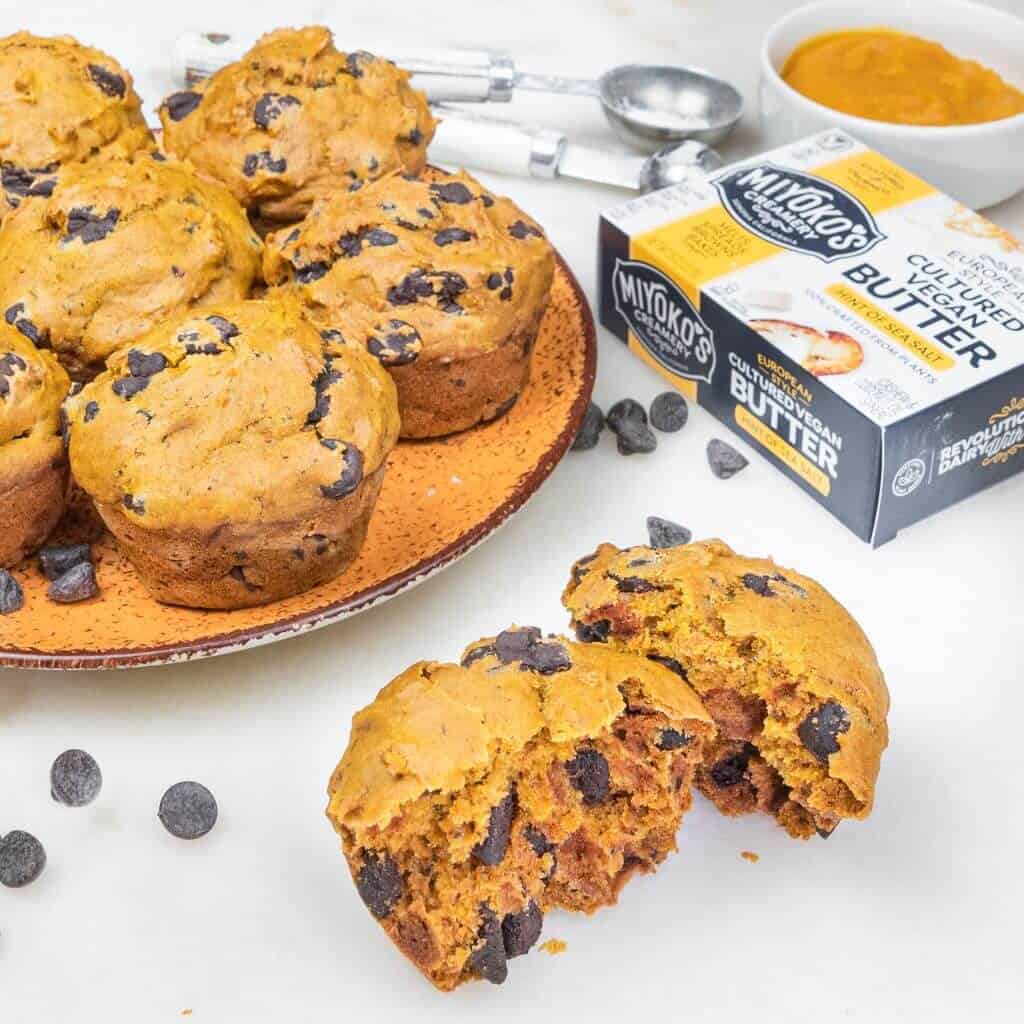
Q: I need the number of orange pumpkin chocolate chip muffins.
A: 7